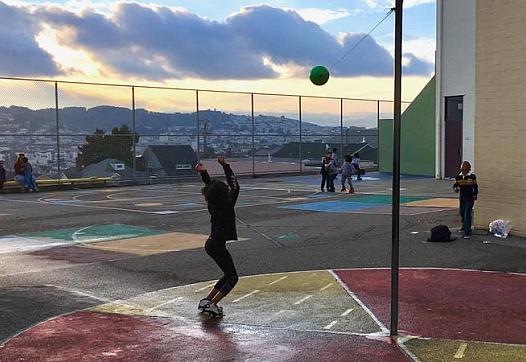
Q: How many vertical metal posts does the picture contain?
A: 8